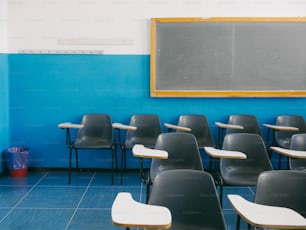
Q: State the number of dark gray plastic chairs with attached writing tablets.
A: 10